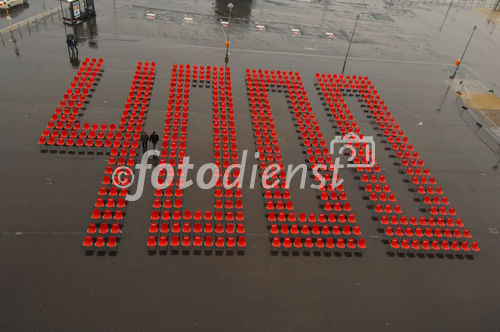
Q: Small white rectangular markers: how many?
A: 6